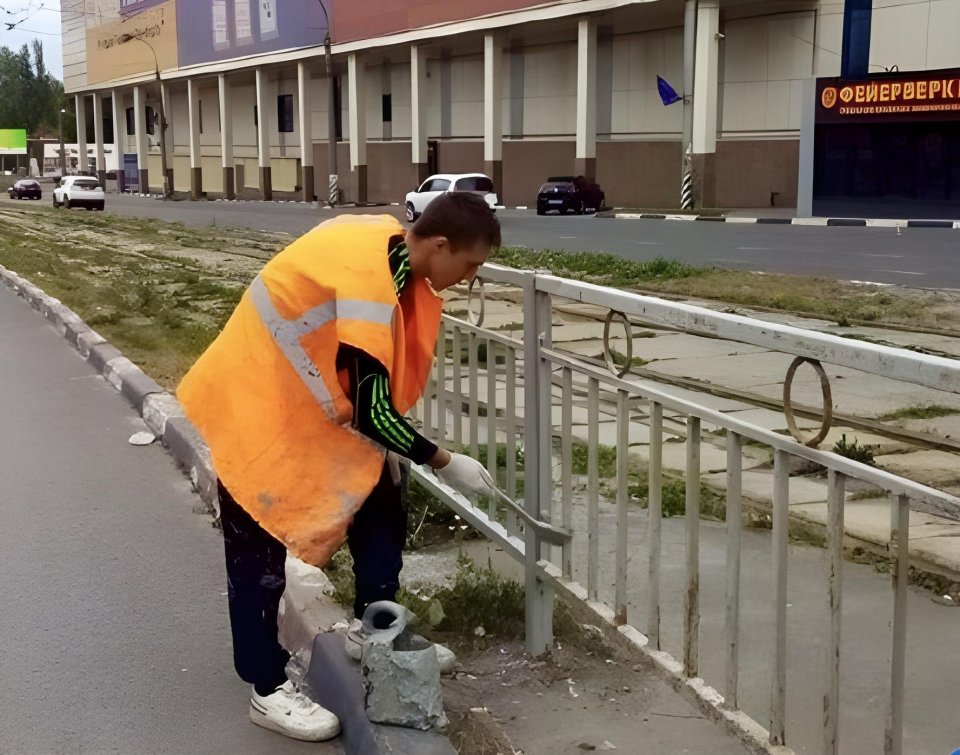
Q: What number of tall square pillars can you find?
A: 14